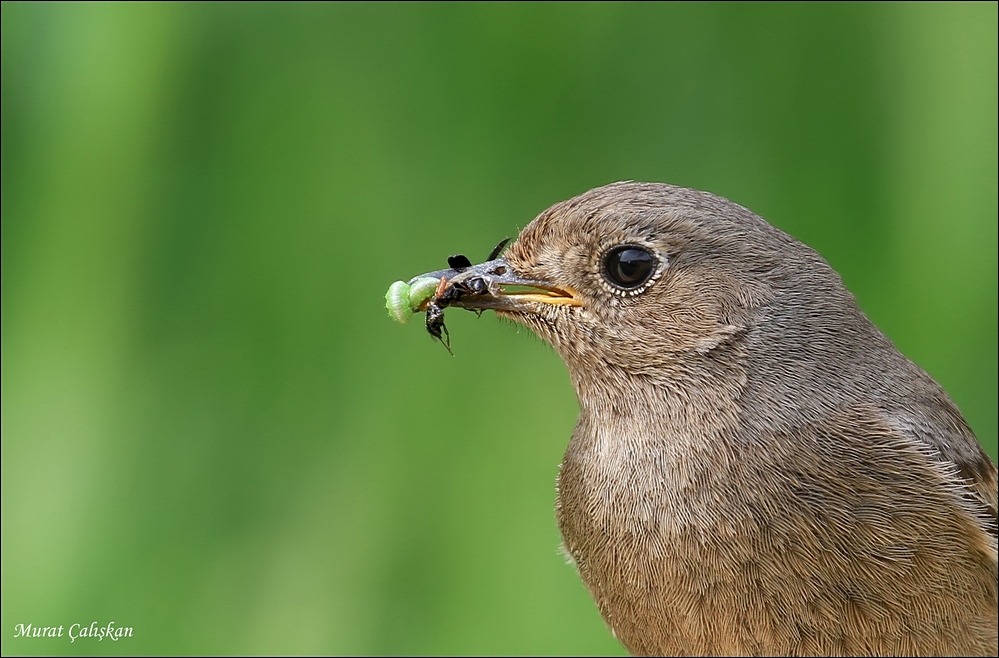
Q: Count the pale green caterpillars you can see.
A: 2